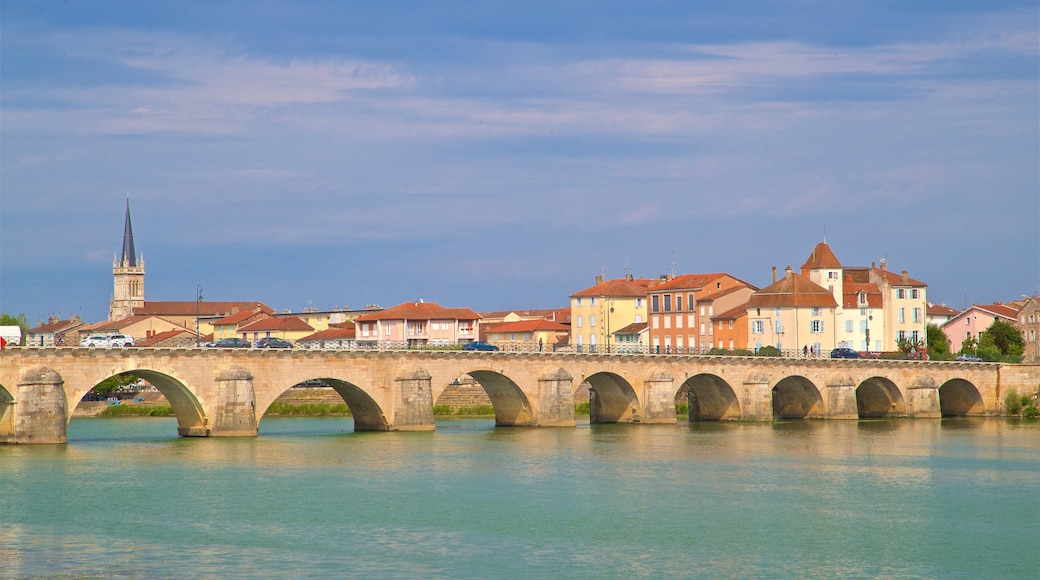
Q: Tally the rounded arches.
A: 9